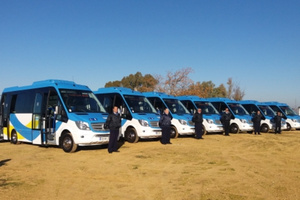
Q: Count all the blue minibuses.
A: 7